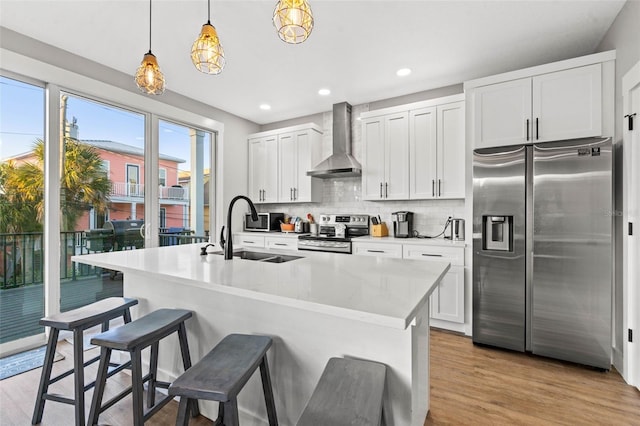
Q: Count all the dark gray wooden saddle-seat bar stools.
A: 4